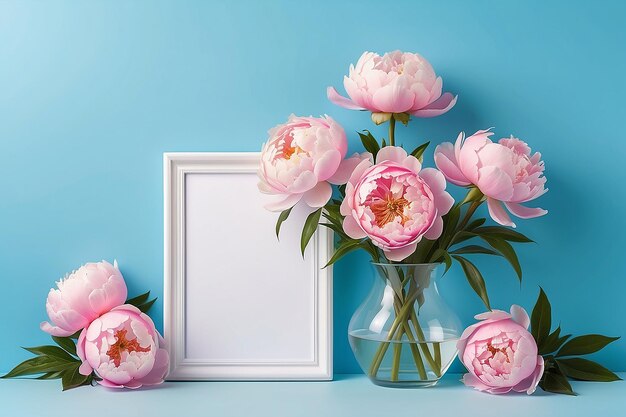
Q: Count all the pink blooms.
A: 7